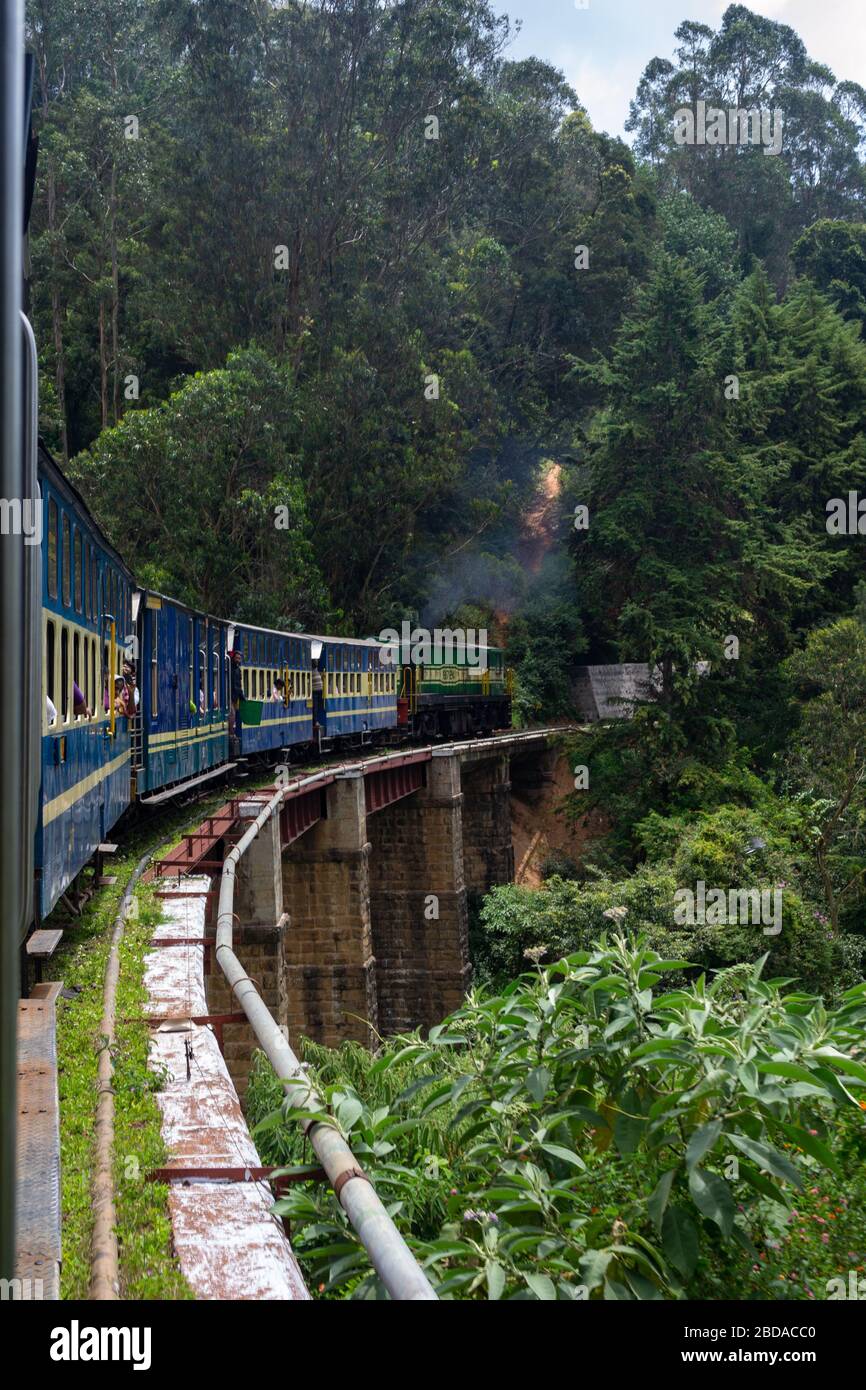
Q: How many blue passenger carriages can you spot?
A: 4